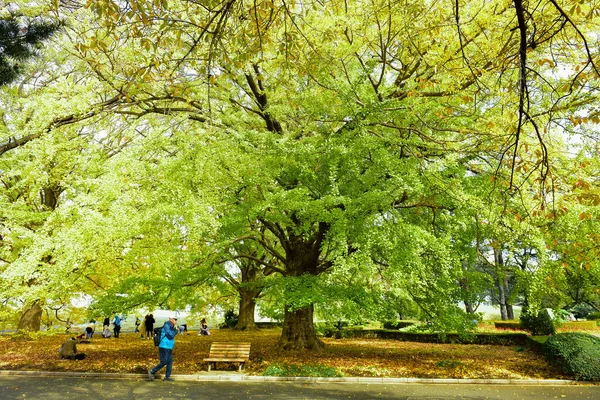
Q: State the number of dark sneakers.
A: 2